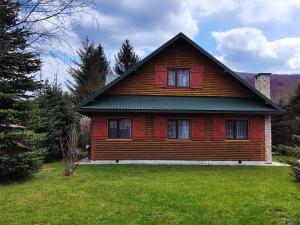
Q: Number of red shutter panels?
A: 8